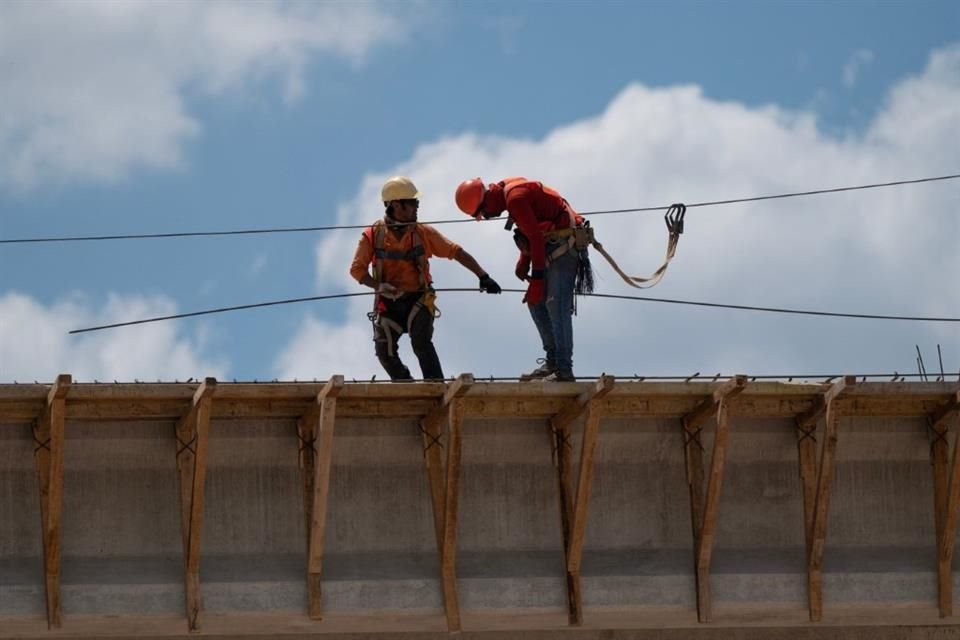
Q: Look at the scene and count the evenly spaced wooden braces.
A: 8